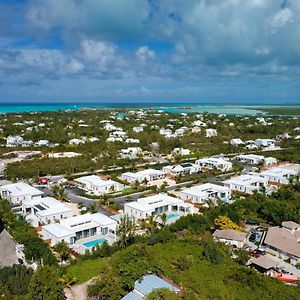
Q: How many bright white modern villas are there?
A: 12